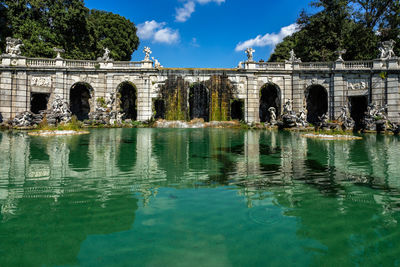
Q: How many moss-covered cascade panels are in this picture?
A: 2